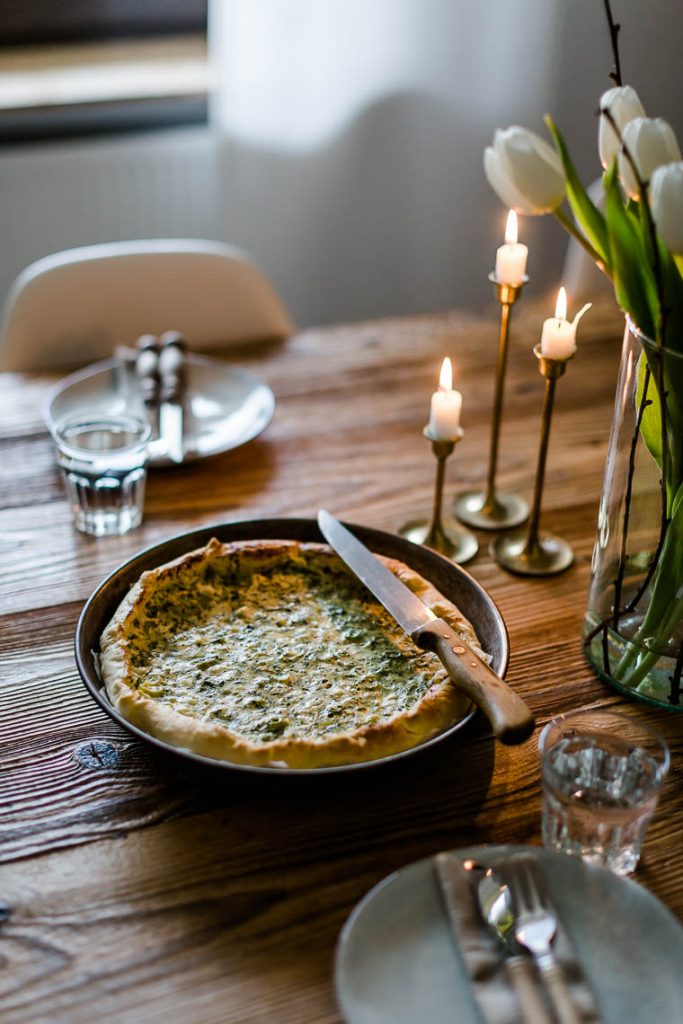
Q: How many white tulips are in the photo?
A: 4